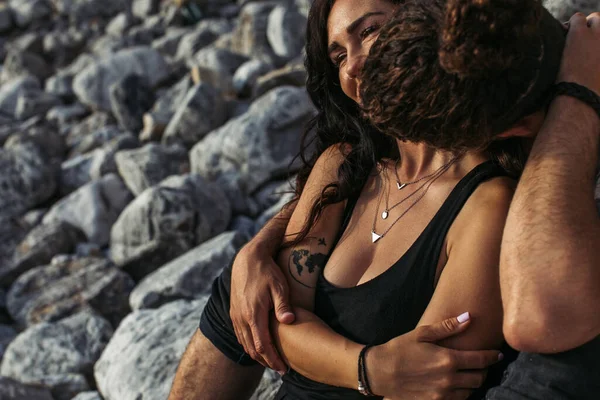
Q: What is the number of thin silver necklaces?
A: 3